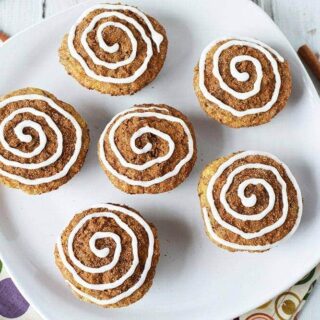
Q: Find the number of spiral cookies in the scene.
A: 6